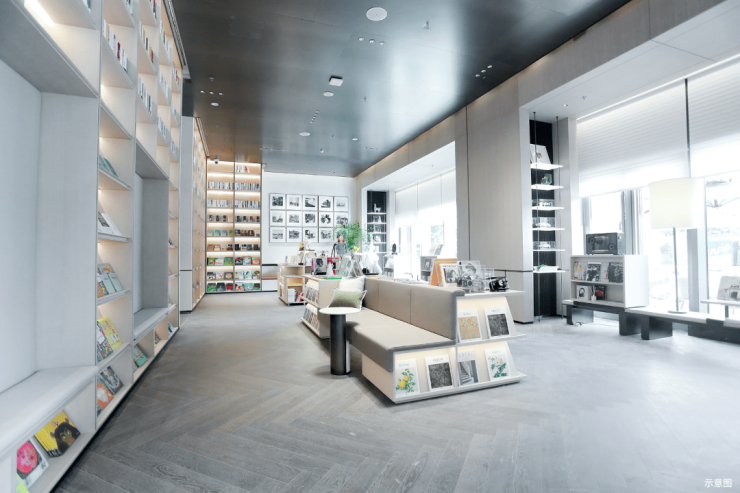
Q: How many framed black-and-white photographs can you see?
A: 15